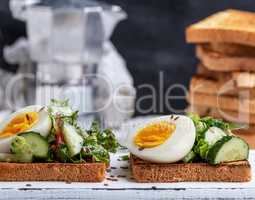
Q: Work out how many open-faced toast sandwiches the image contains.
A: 2